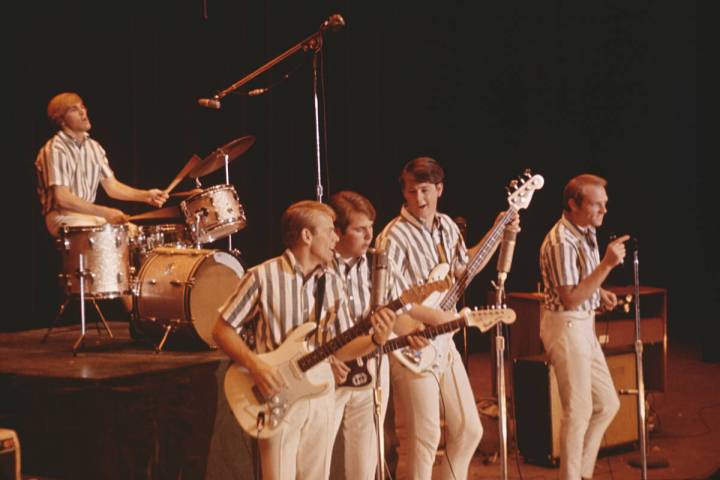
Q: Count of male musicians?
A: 5